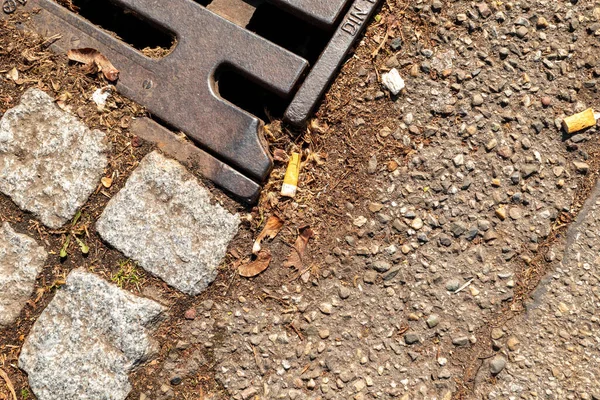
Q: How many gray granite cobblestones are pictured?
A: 4